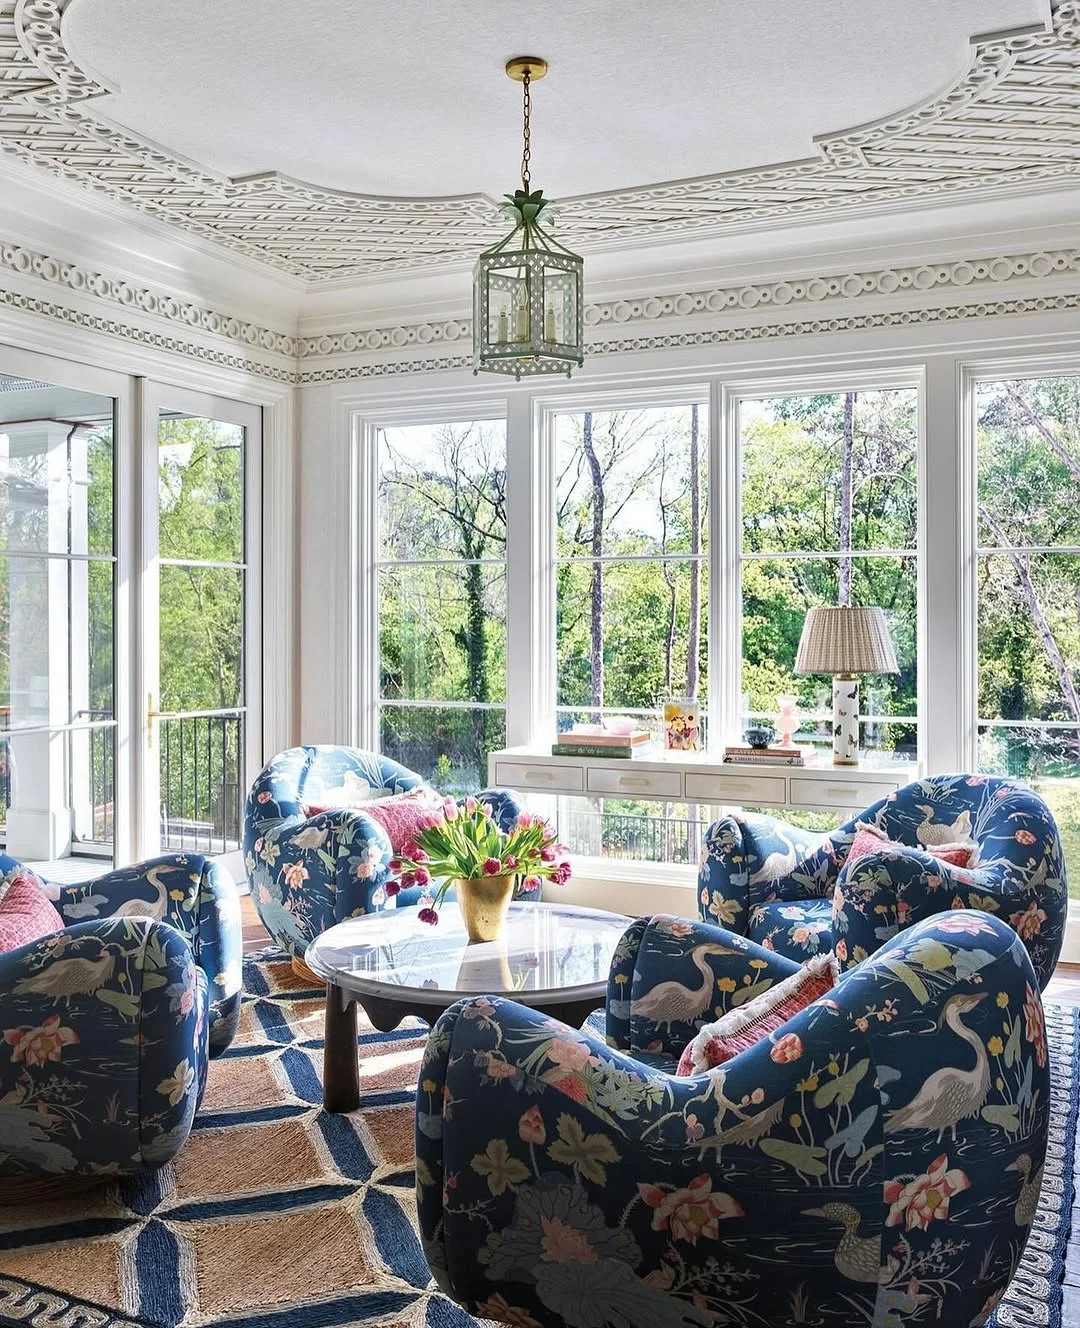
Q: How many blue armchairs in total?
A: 4